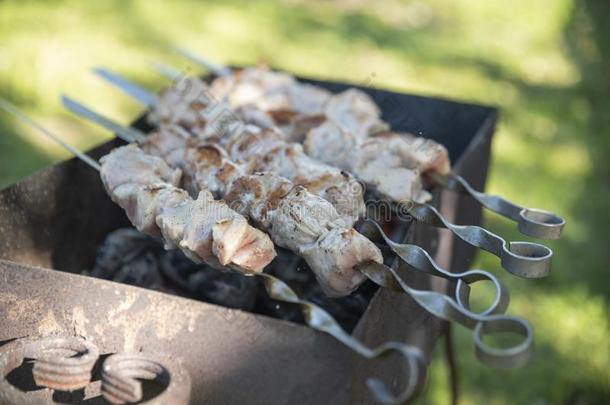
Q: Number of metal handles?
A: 5